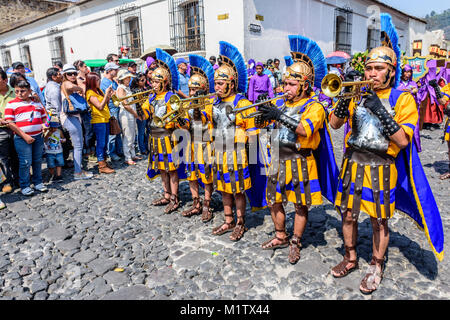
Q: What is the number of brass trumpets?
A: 5